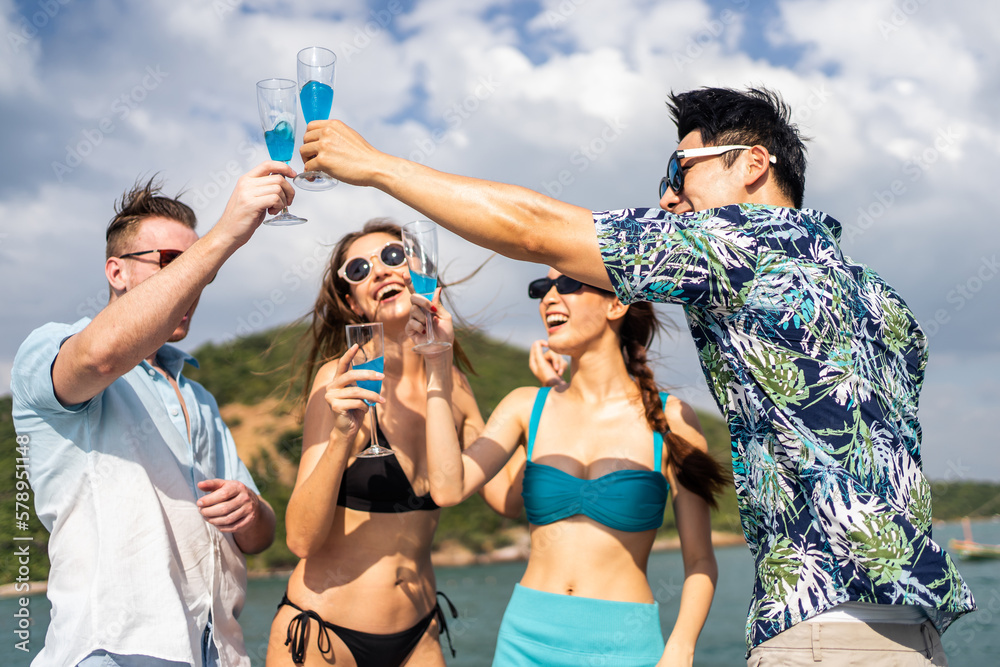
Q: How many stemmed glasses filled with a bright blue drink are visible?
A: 4